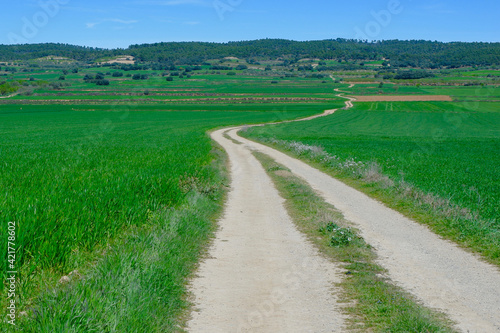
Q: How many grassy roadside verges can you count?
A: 2